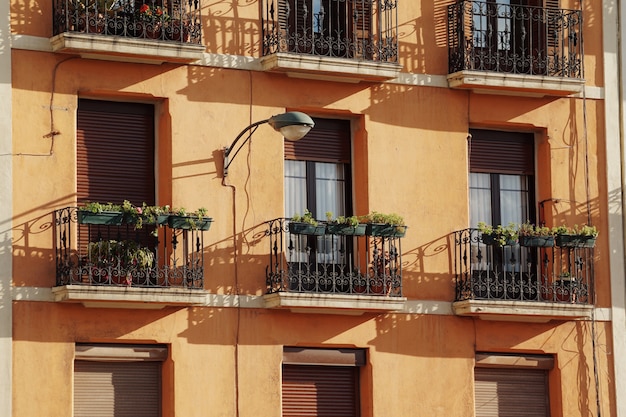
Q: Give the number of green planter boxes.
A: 9